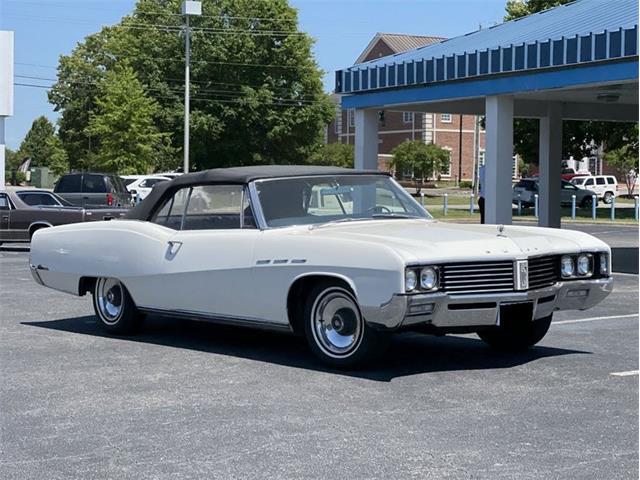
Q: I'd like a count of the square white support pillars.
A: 3